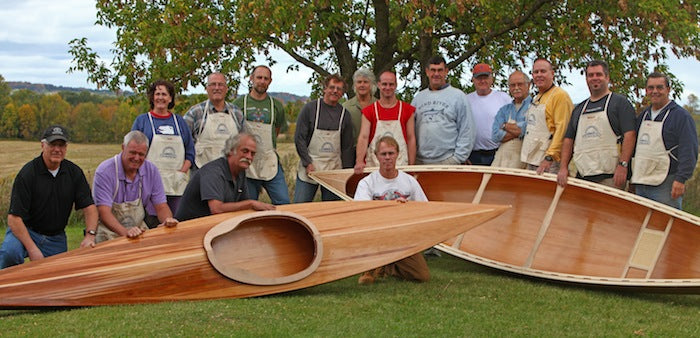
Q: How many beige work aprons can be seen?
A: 10